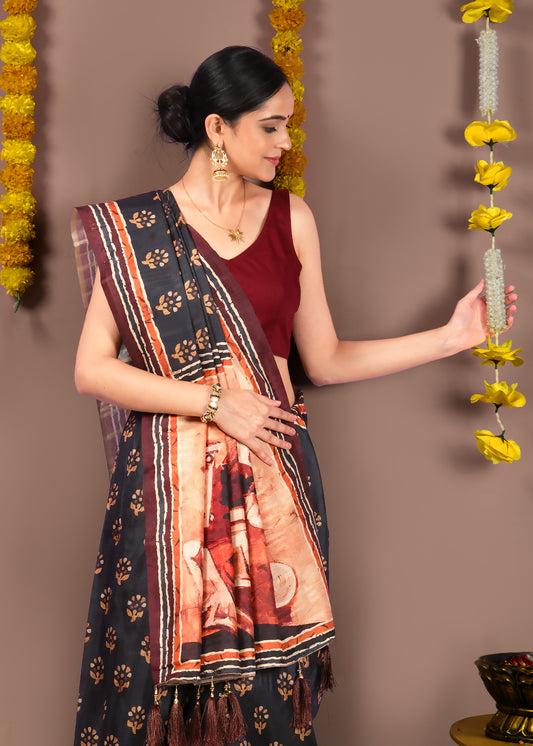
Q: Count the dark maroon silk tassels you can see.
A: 8